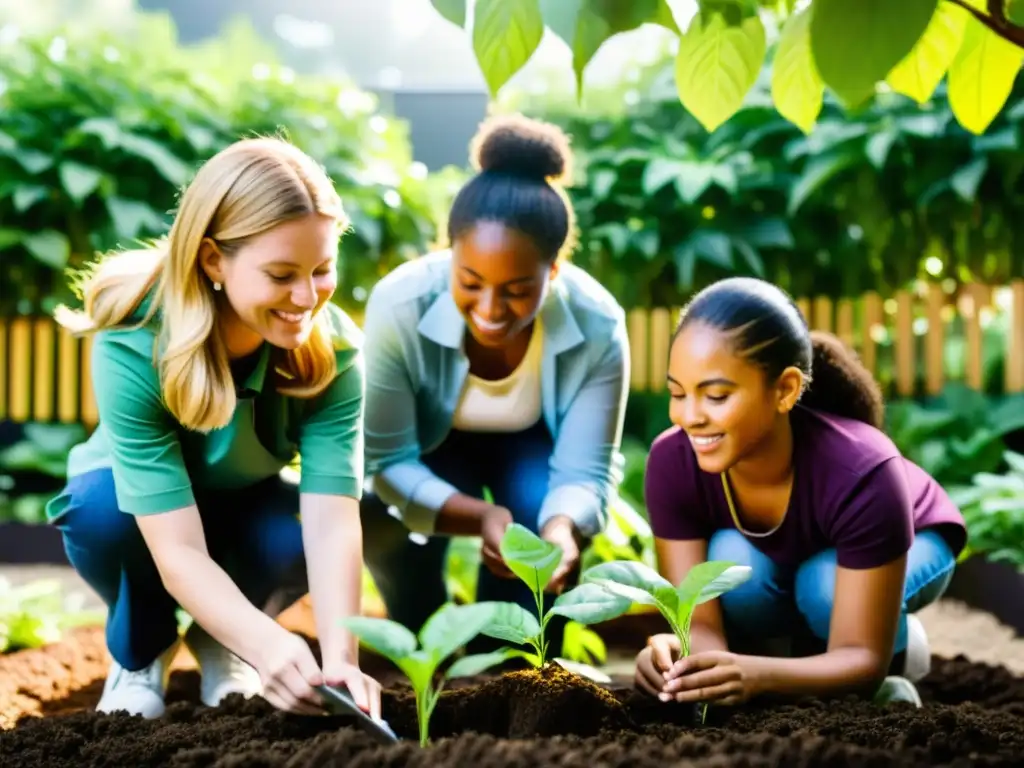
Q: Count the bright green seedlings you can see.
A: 3